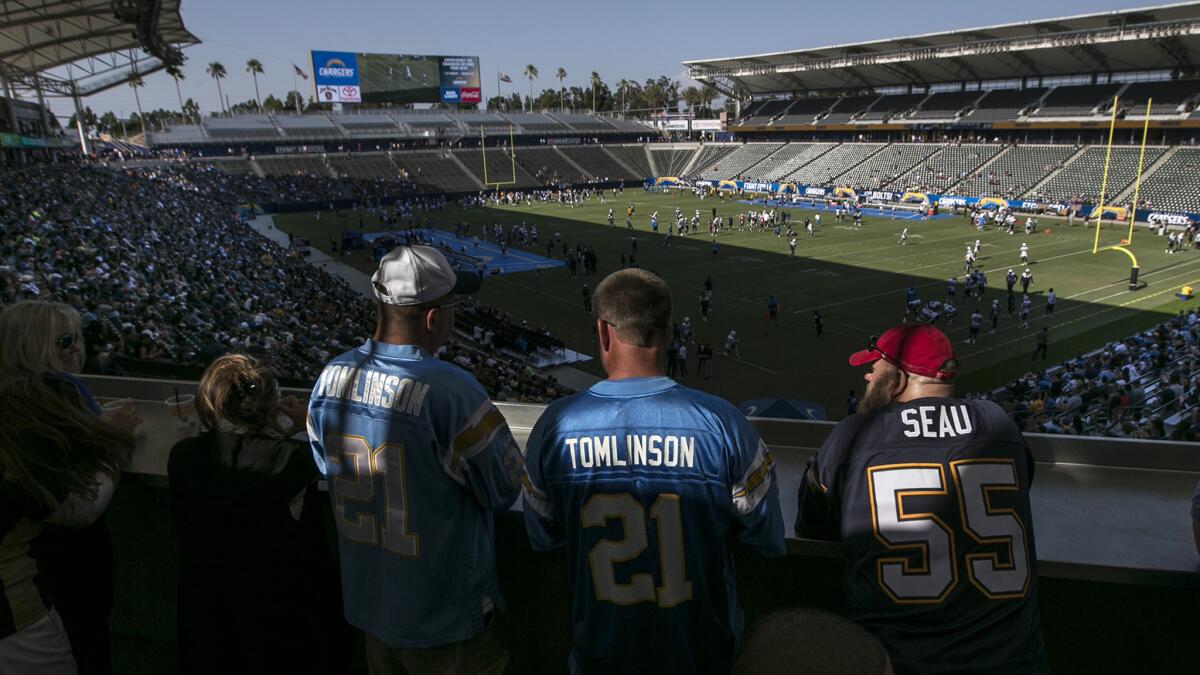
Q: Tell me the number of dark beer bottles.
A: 0